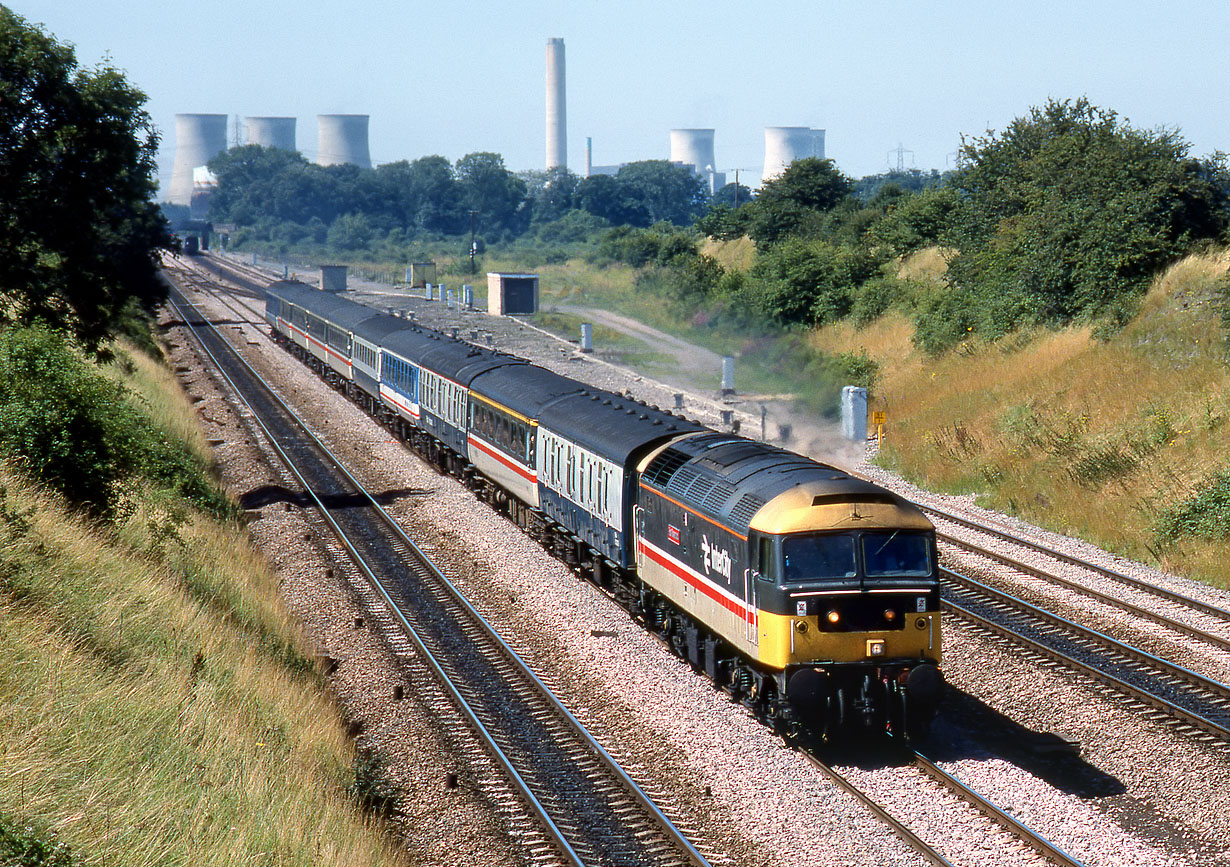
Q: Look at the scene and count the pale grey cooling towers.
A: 6